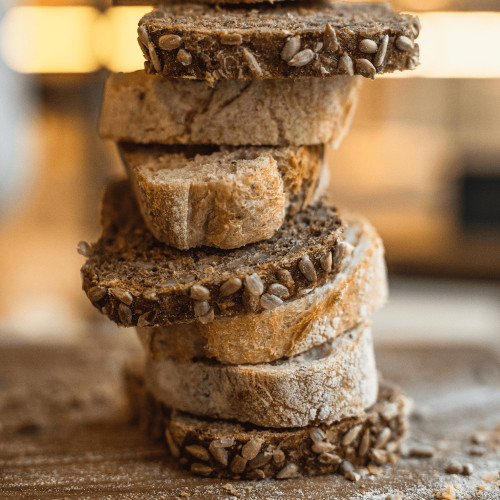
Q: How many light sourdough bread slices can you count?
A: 4